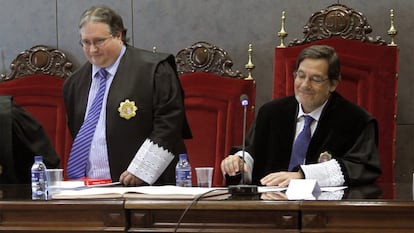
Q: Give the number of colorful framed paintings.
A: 0